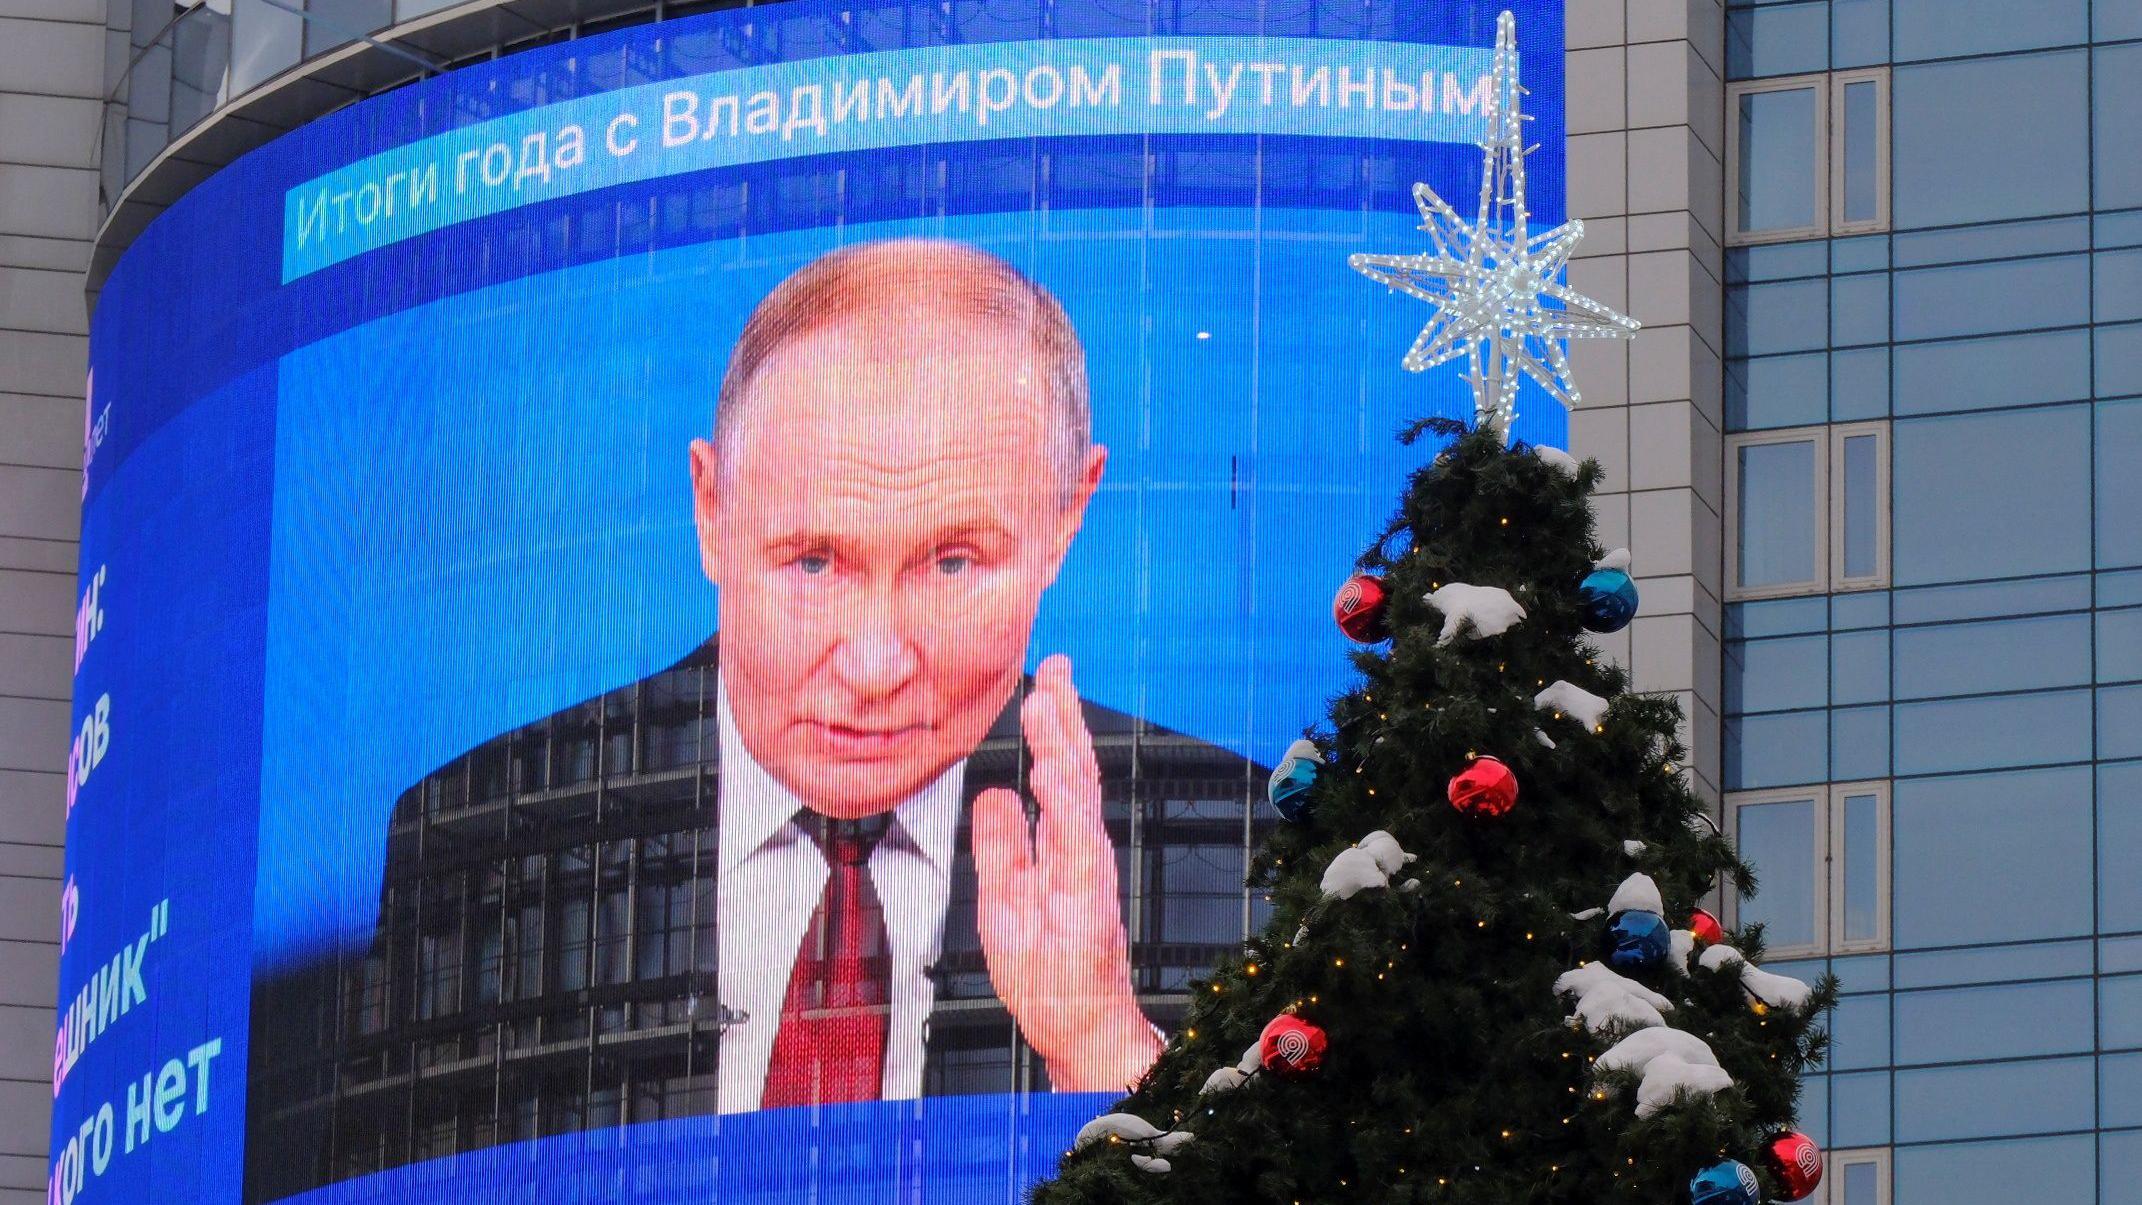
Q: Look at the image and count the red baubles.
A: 5